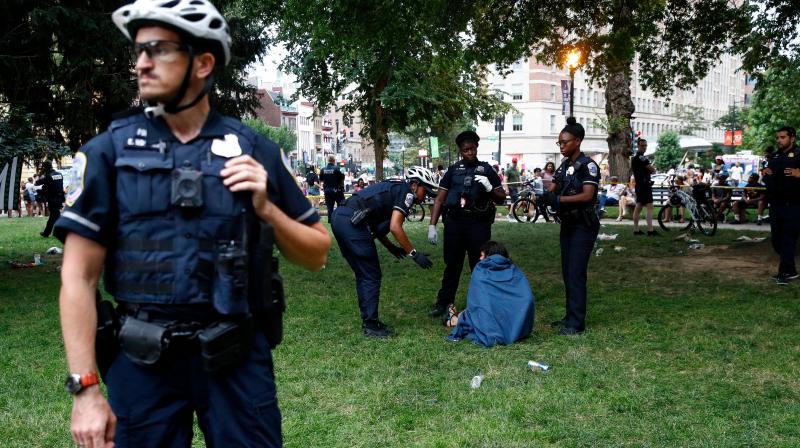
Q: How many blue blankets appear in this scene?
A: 1